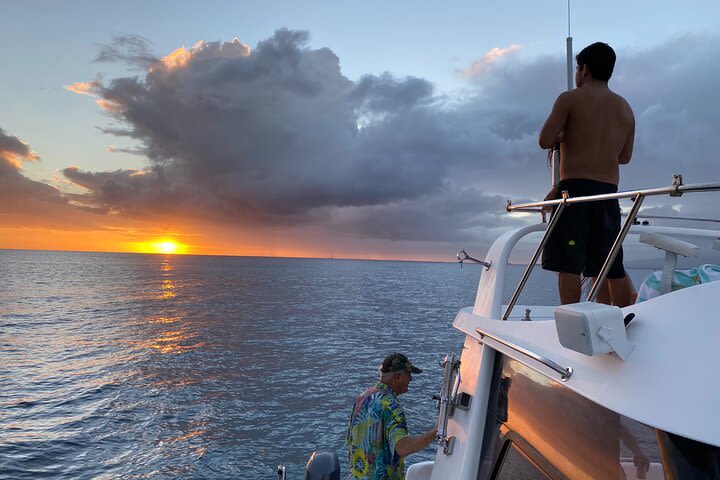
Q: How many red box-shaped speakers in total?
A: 0